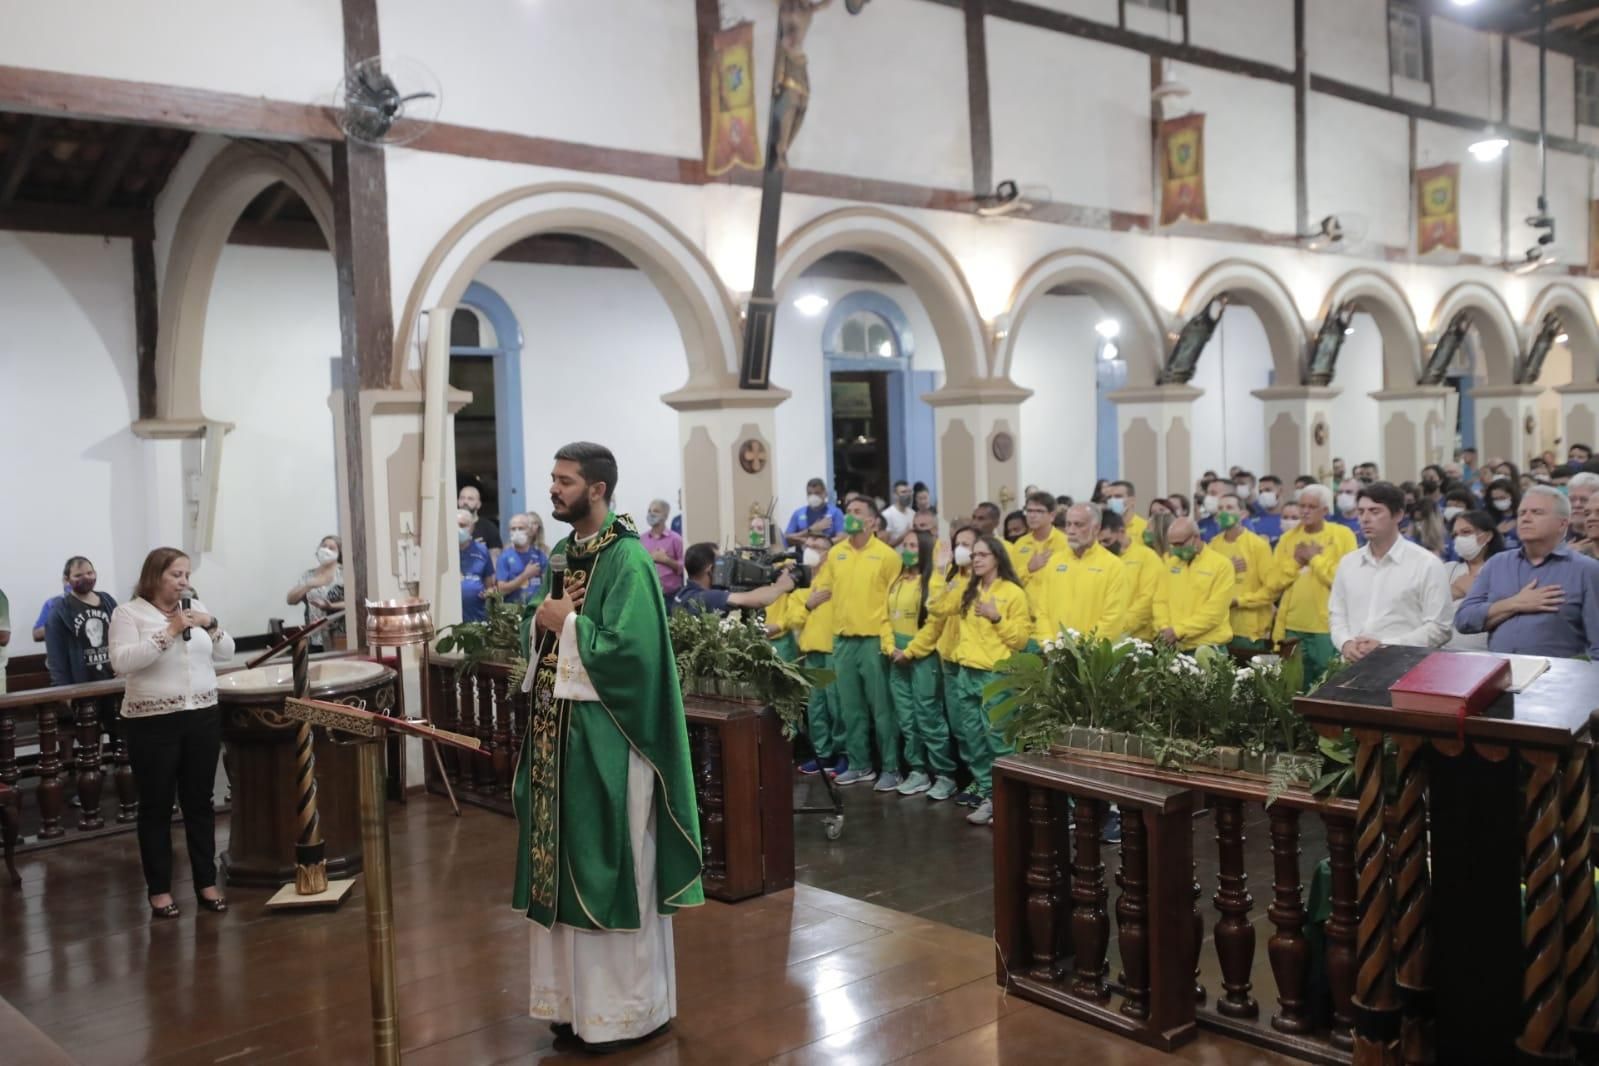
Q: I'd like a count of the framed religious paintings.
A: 4